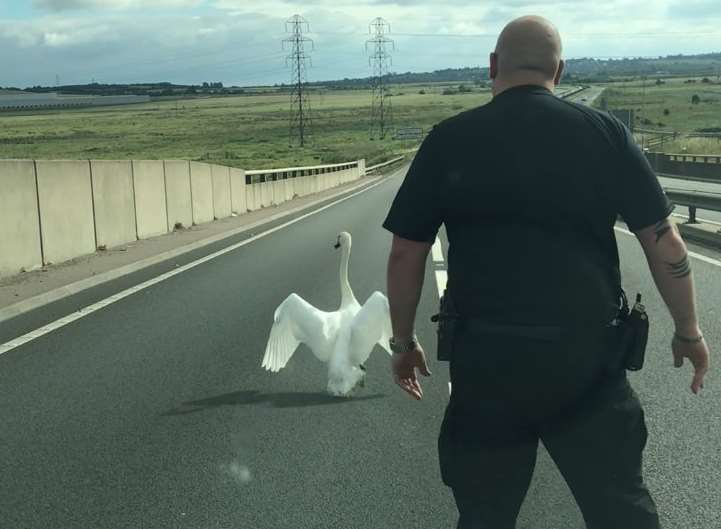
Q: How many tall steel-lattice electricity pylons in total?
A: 2